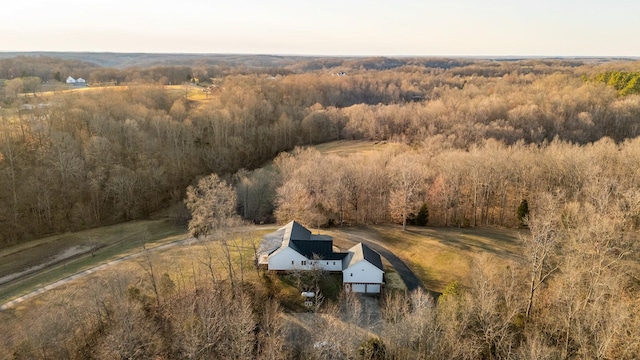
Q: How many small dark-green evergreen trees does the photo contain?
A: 2